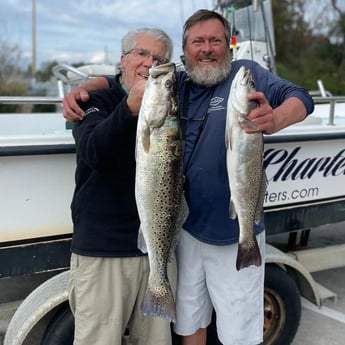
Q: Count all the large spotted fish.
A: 2